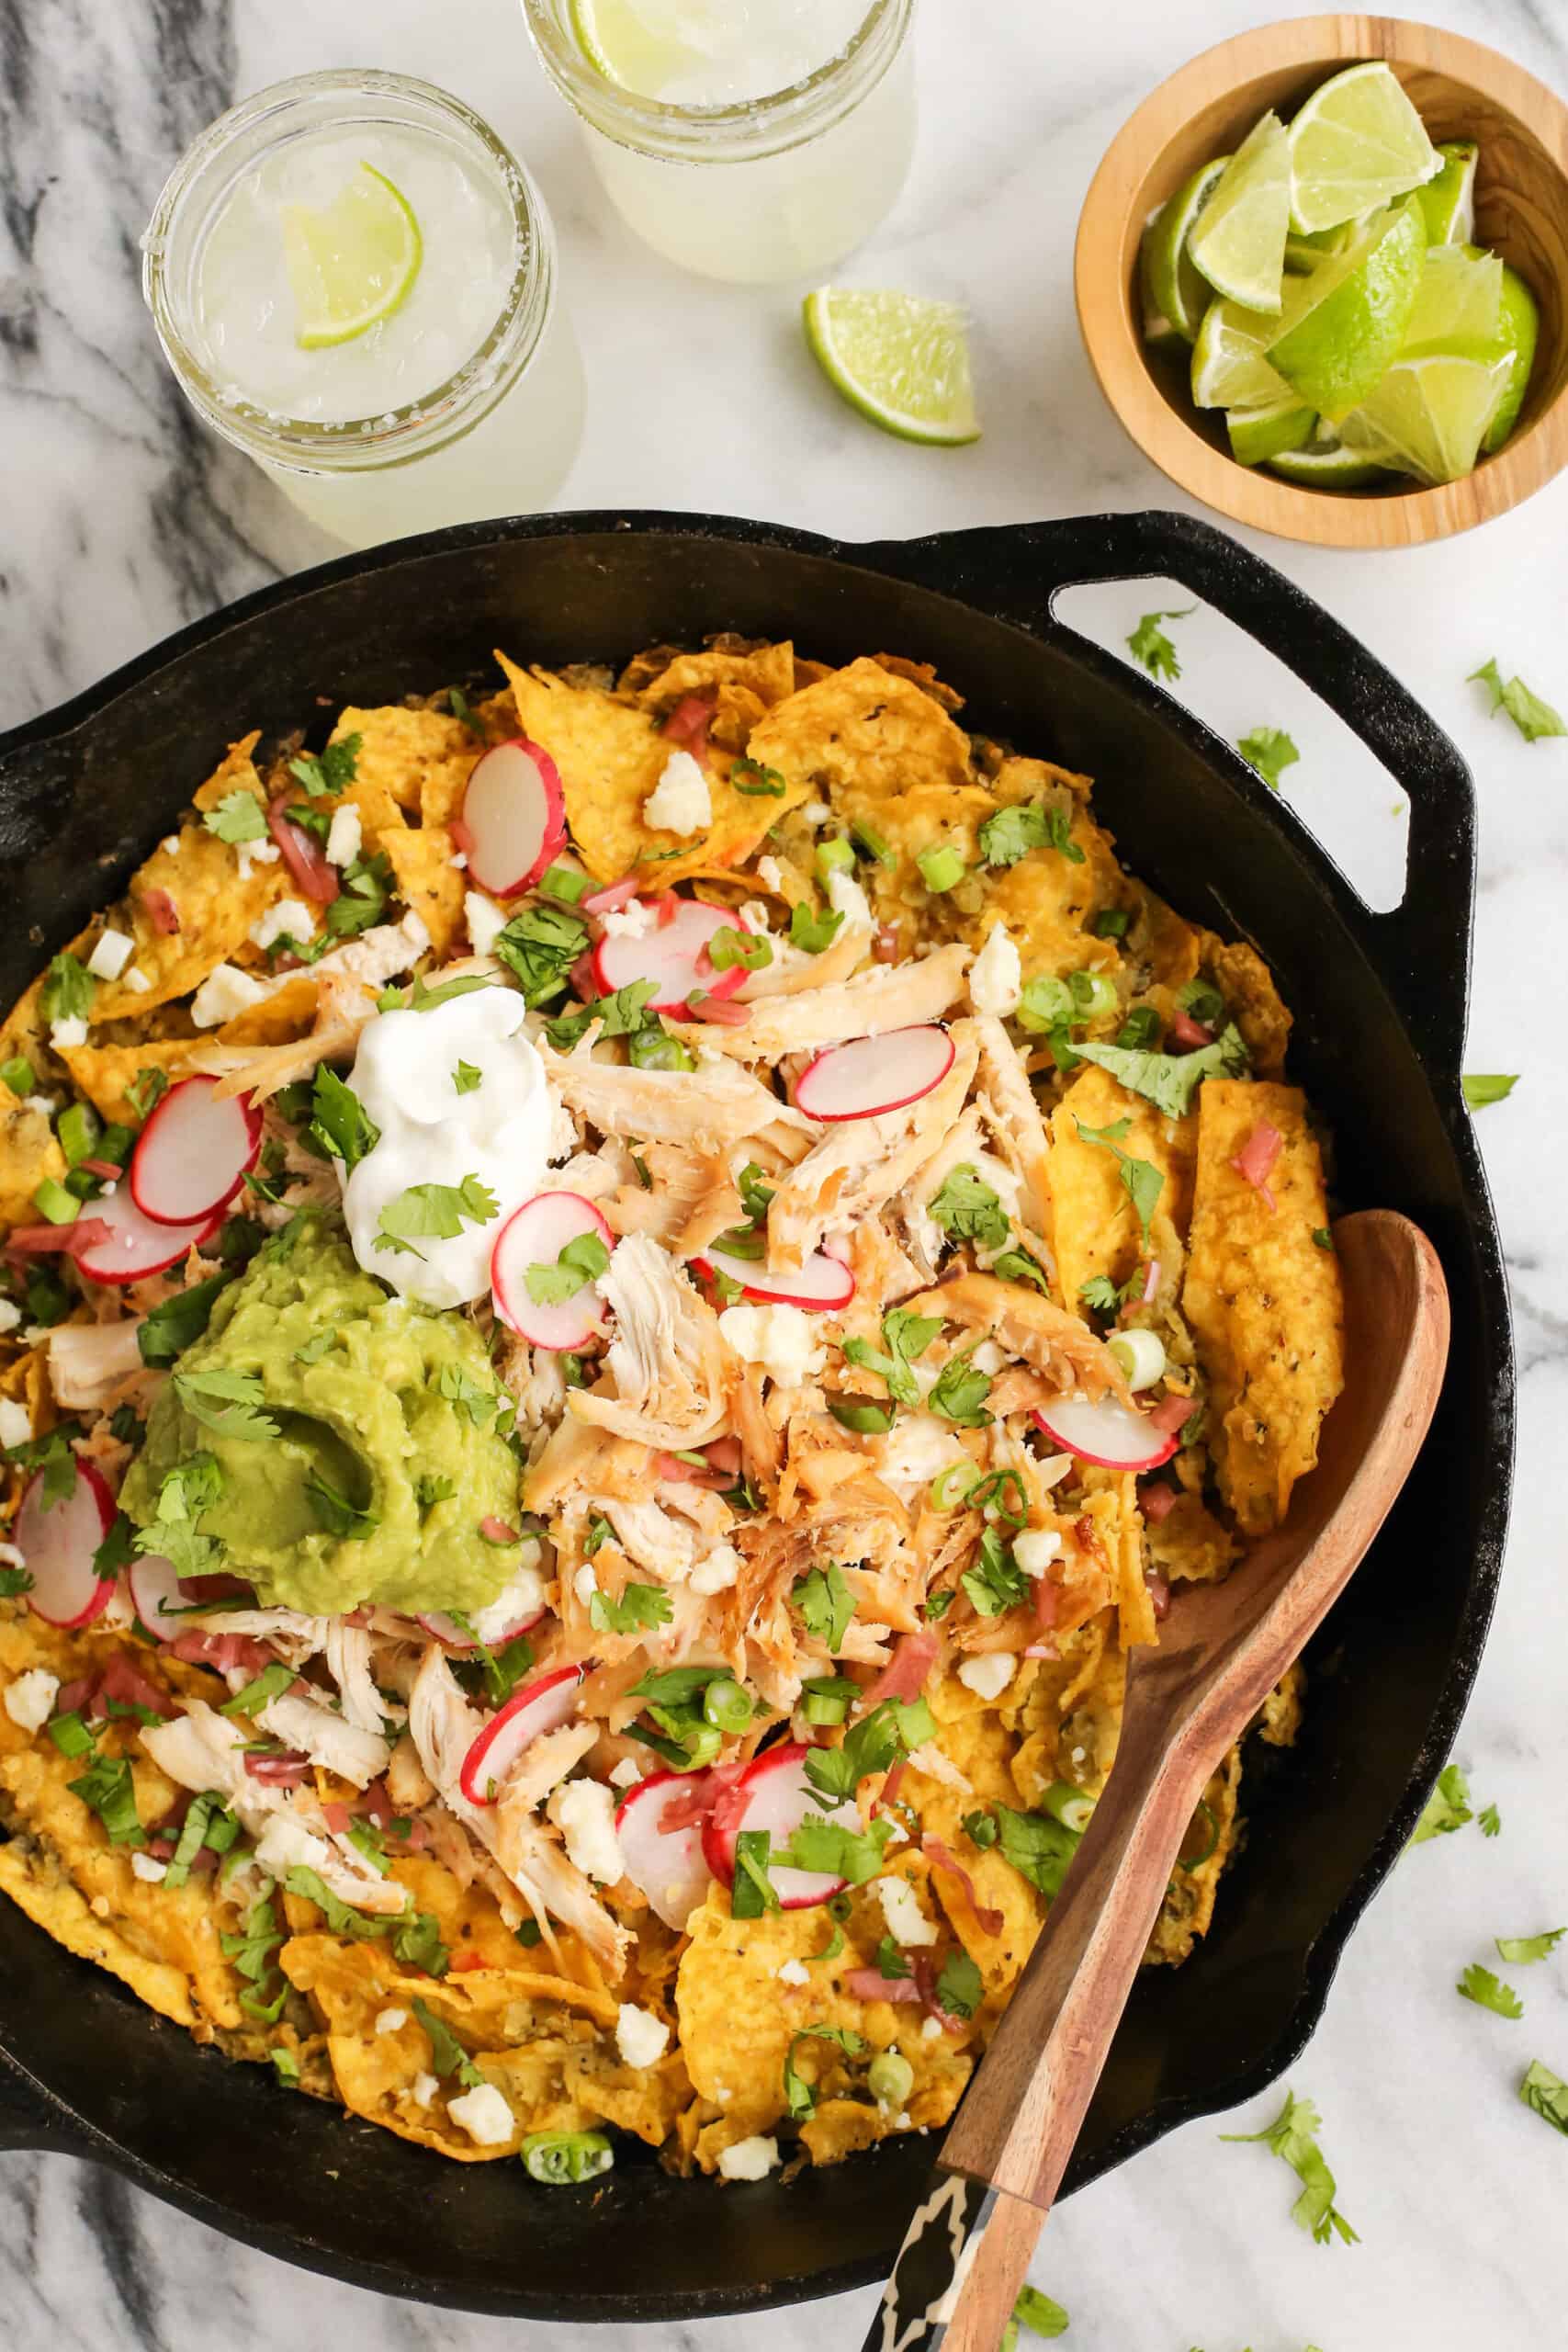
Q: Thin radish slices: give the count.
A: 14